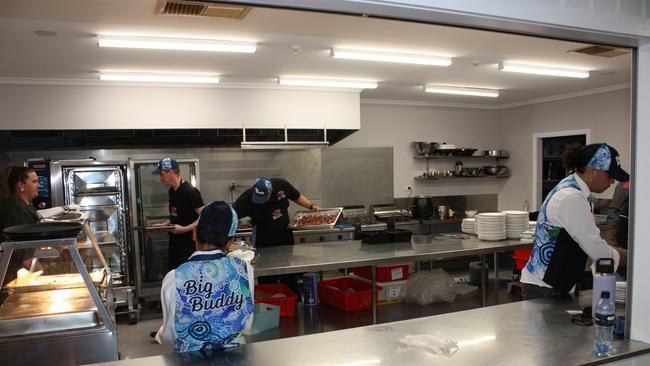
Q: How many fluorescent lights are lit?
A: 6